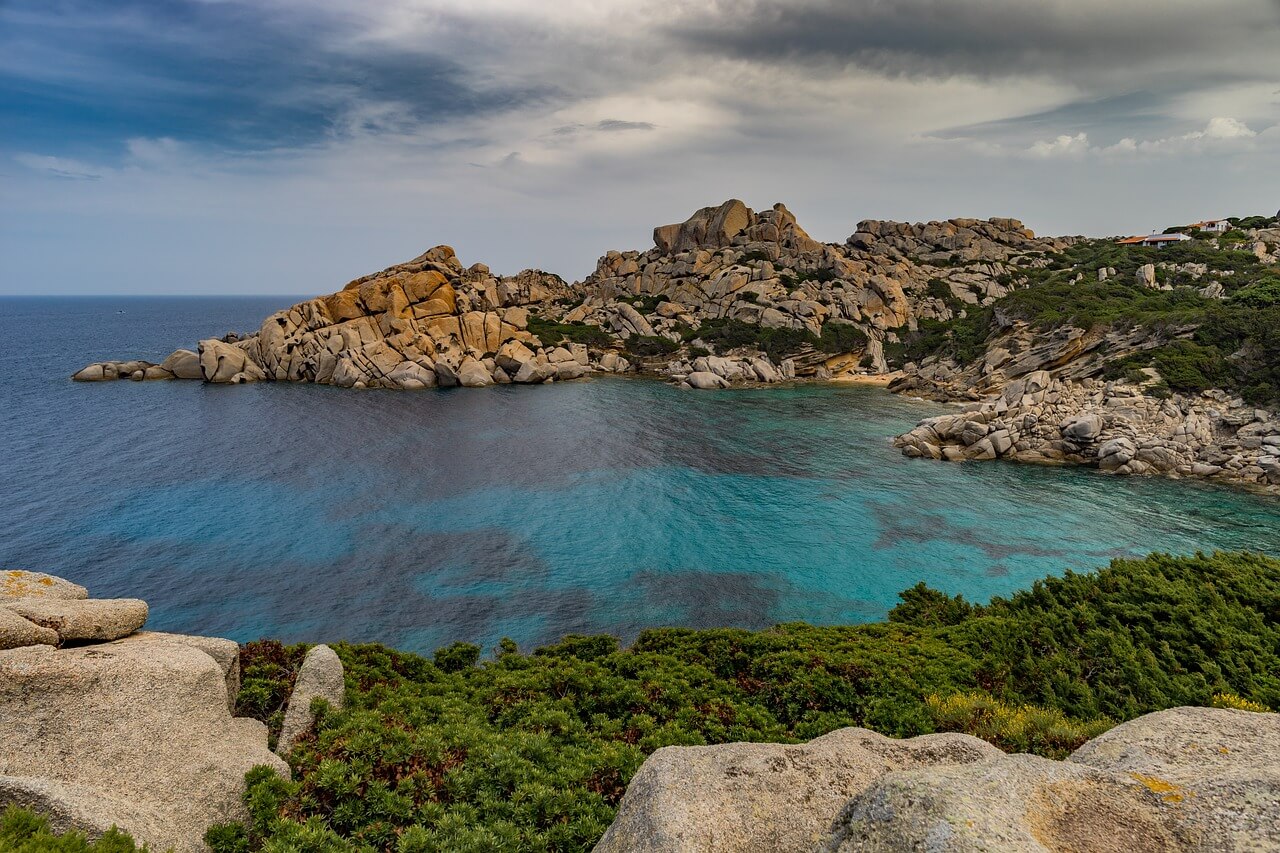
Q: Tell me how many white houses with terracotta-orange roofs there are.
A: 2